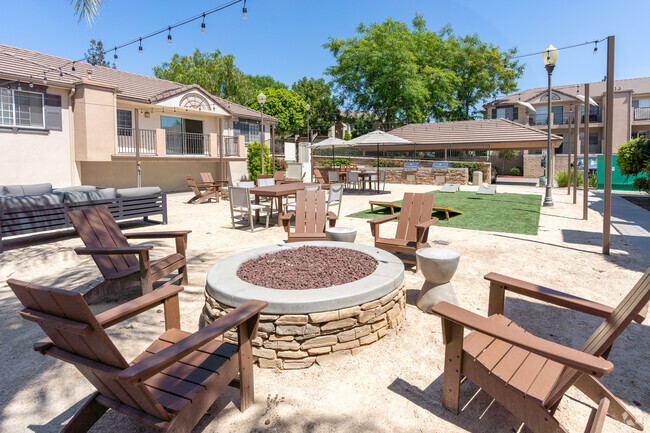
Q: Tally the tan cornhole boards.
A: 2